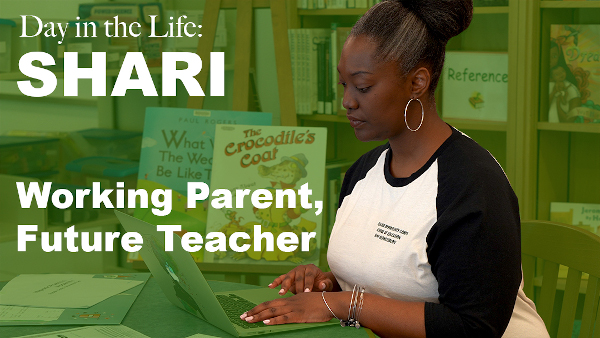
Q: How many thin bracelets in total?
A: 4